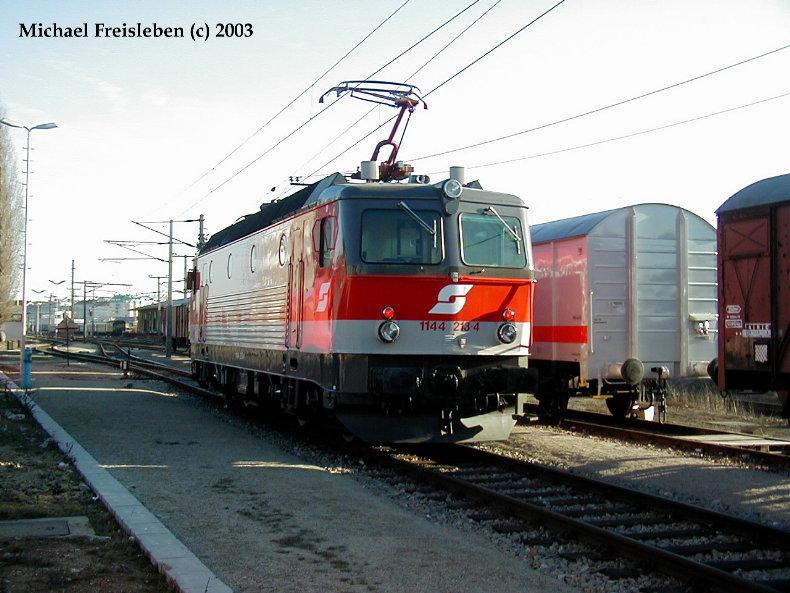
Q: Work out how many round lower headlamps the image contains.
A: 2